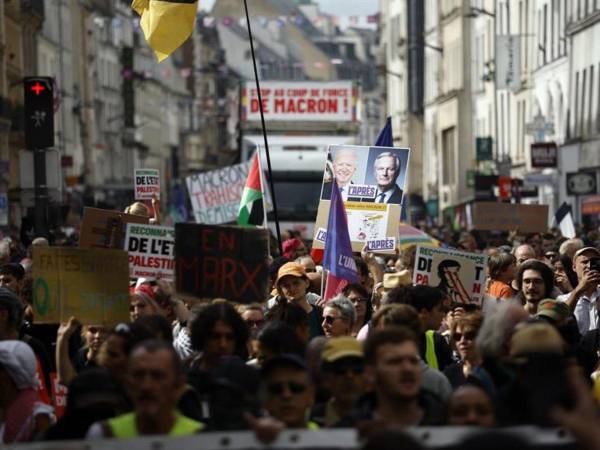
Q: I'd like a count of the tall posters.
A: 1